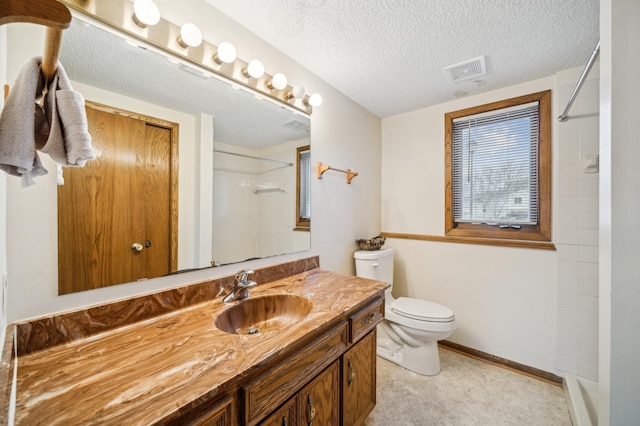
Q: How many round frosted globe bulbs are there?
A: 7